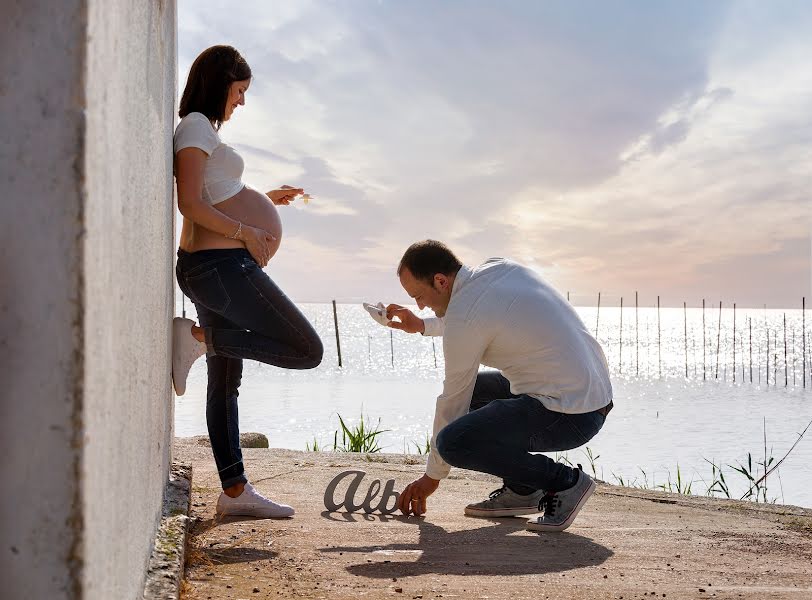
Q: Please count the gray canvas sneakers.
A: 2